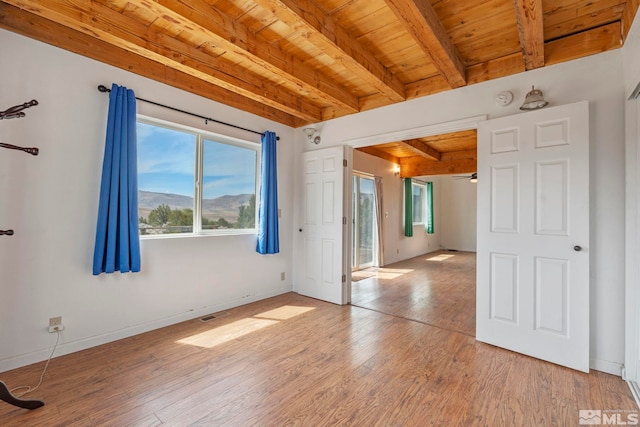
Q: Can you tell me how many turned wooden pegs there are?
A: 4